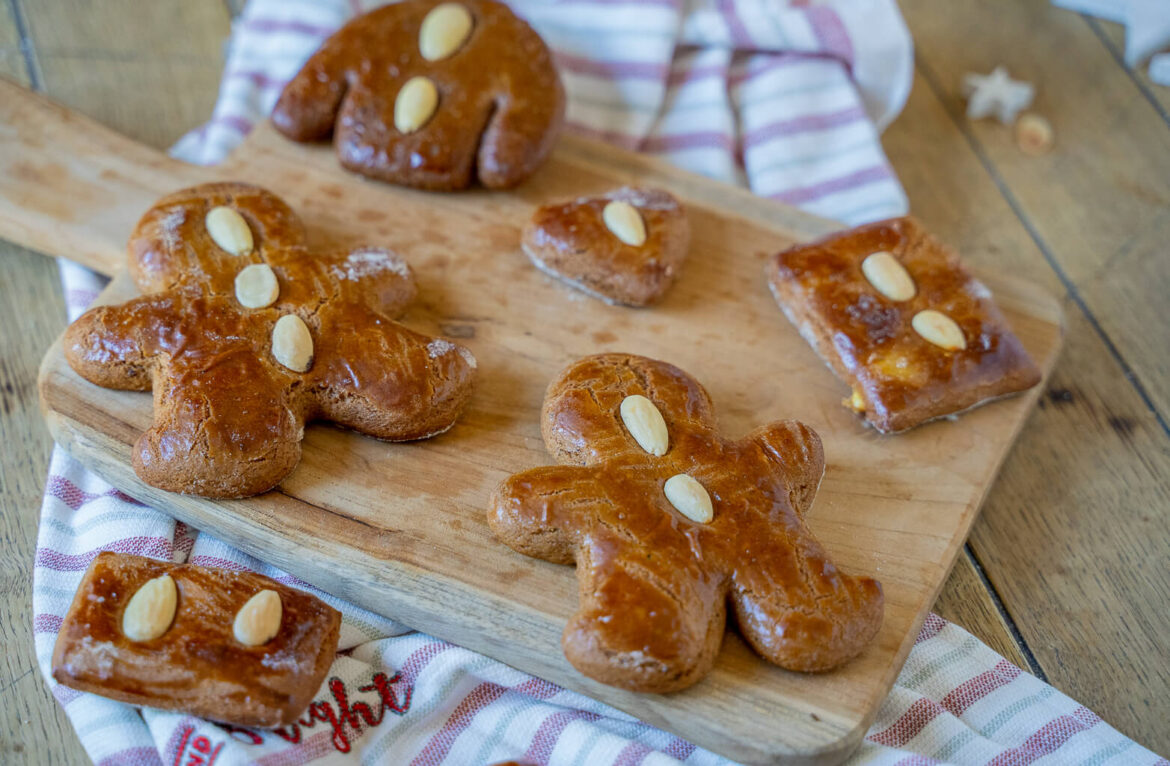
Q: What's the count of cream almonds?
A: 12